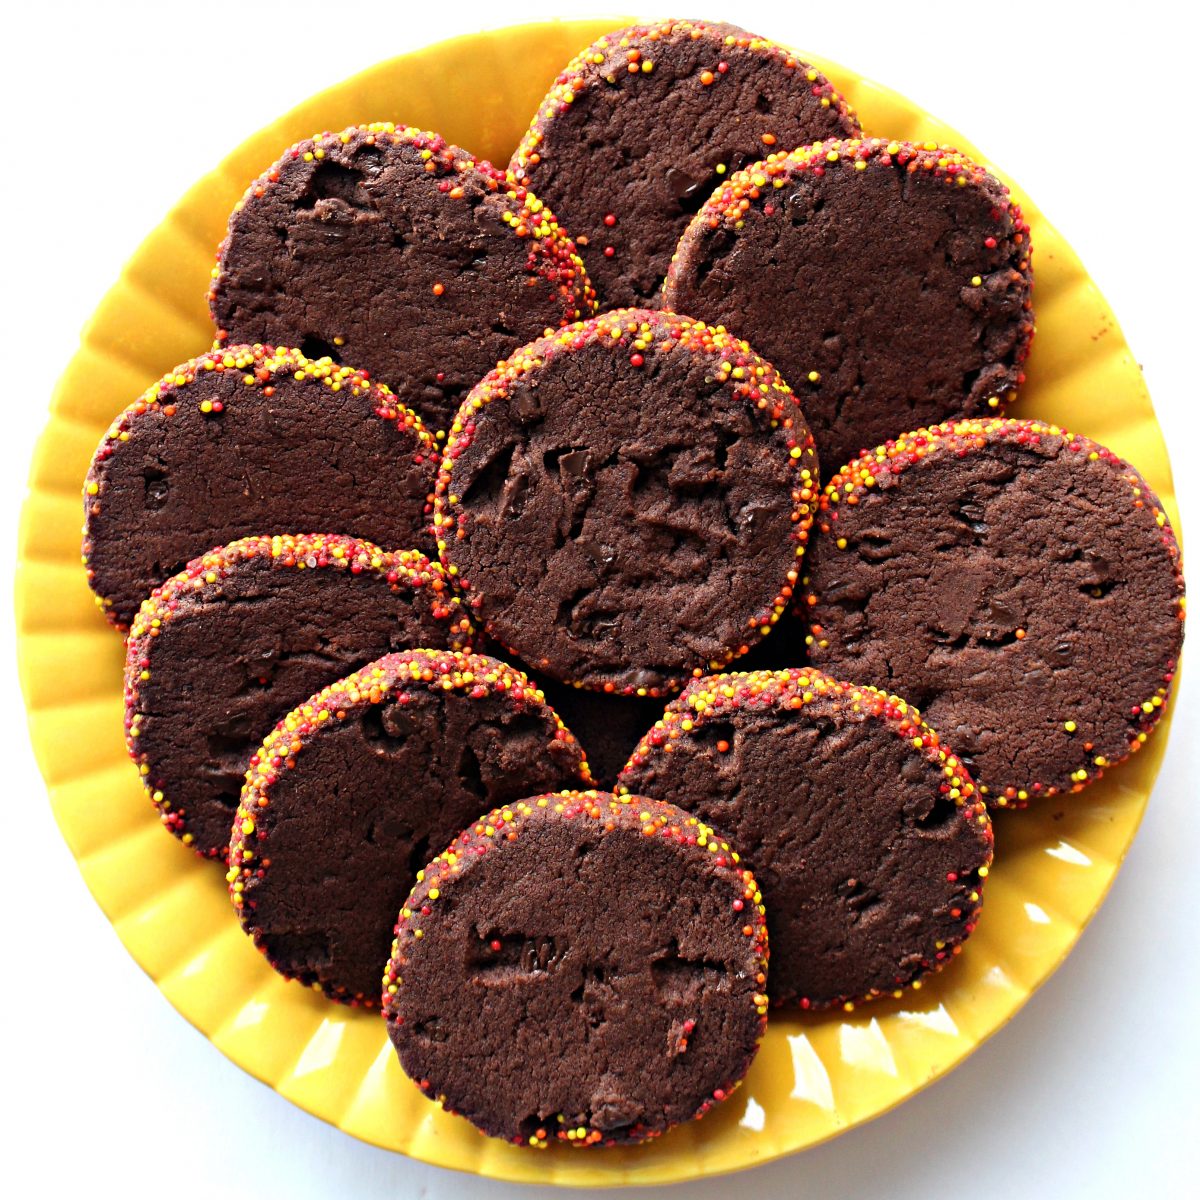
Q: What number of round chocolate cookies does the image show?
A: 10